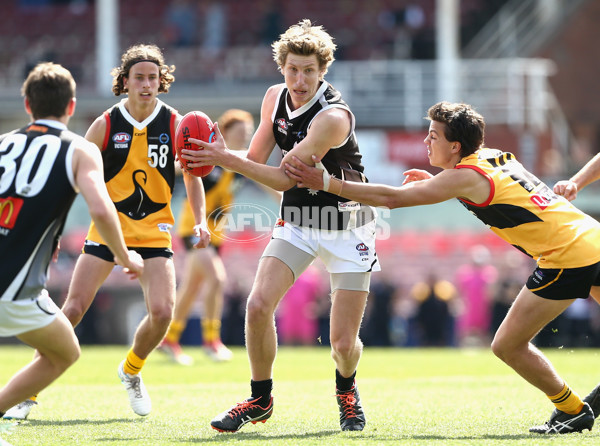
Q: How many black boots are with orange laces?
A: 2